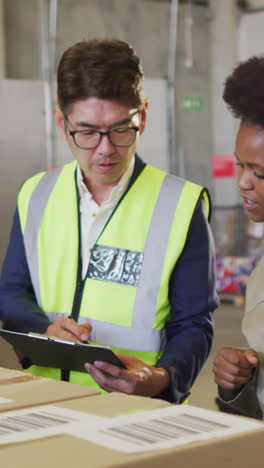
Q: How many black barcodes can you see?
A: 2